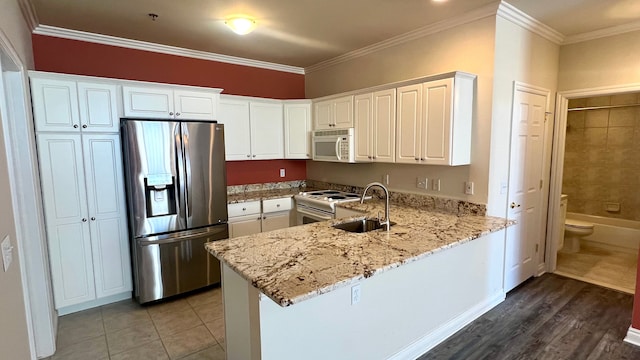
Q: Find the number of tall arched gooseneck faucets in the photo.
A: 1